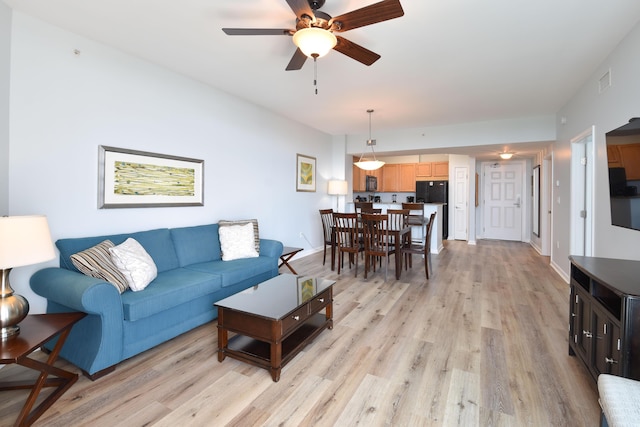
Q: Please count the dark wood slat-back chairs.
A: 6